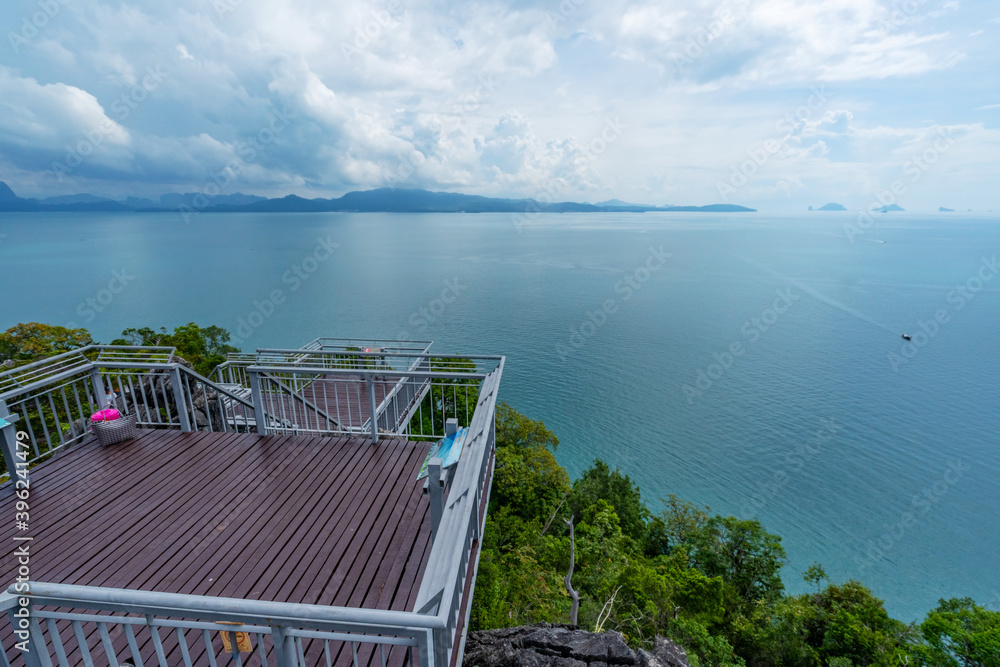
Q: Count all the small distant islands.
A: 3